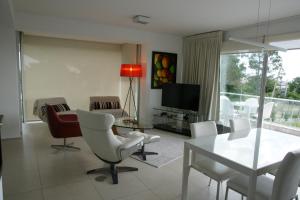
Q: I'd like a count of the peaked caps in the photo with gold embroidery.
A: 0